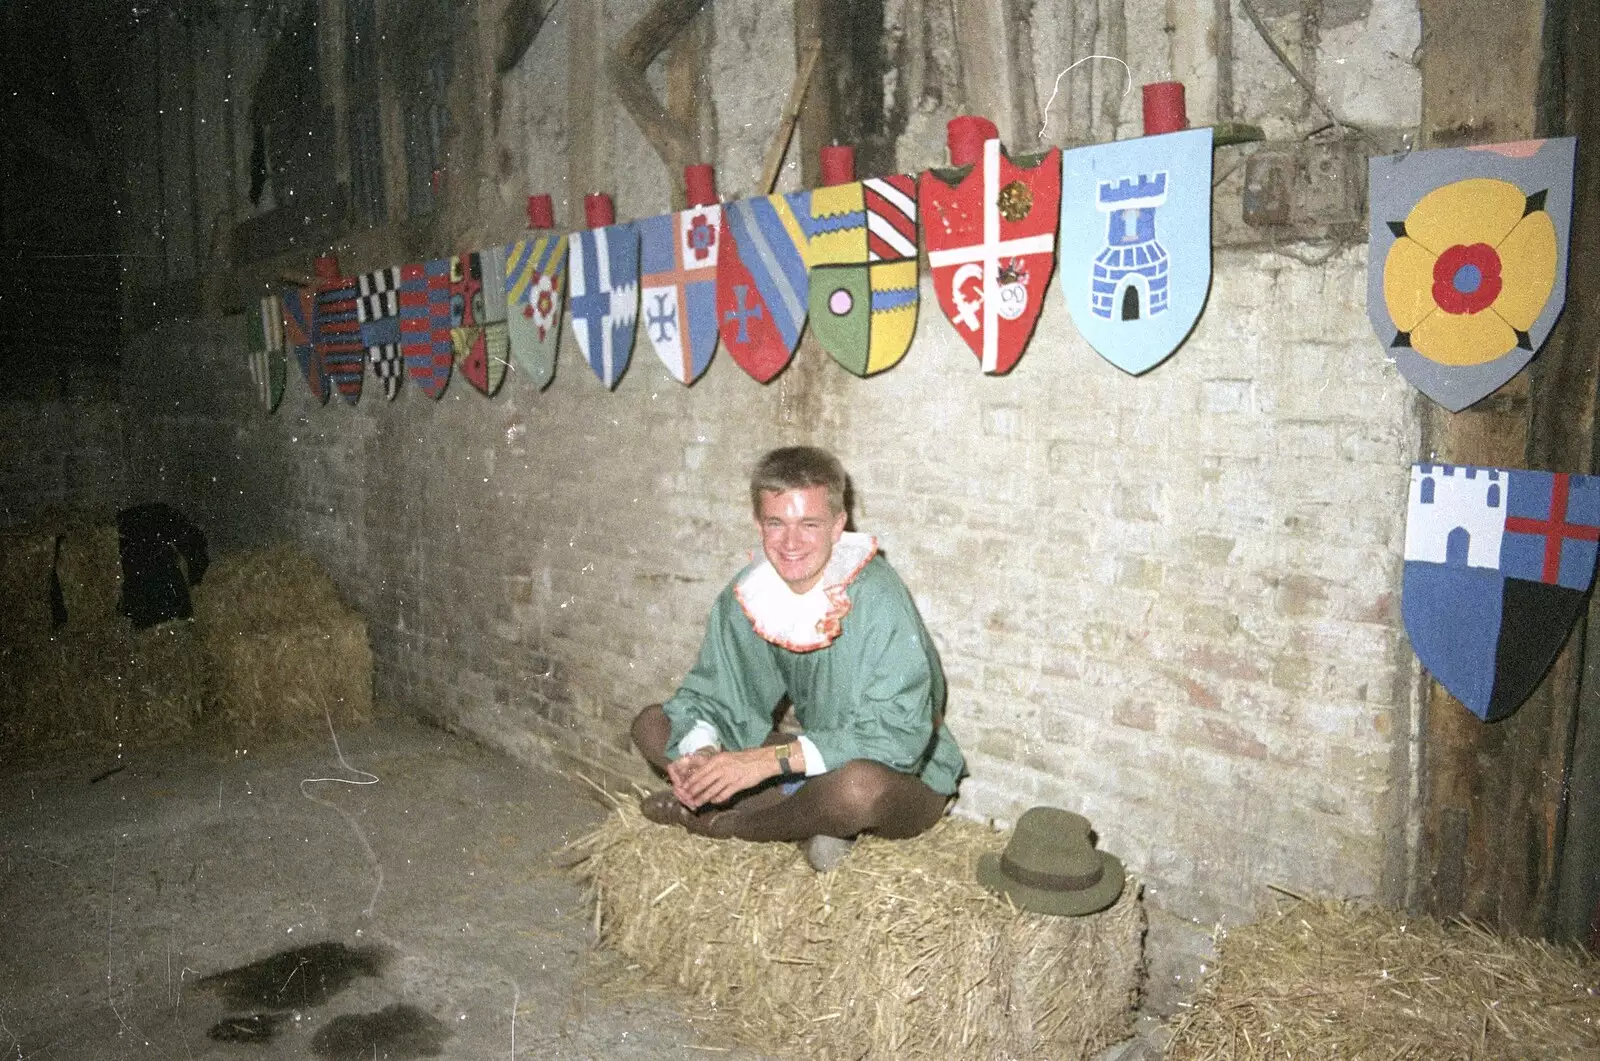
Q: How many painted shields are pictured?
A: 15